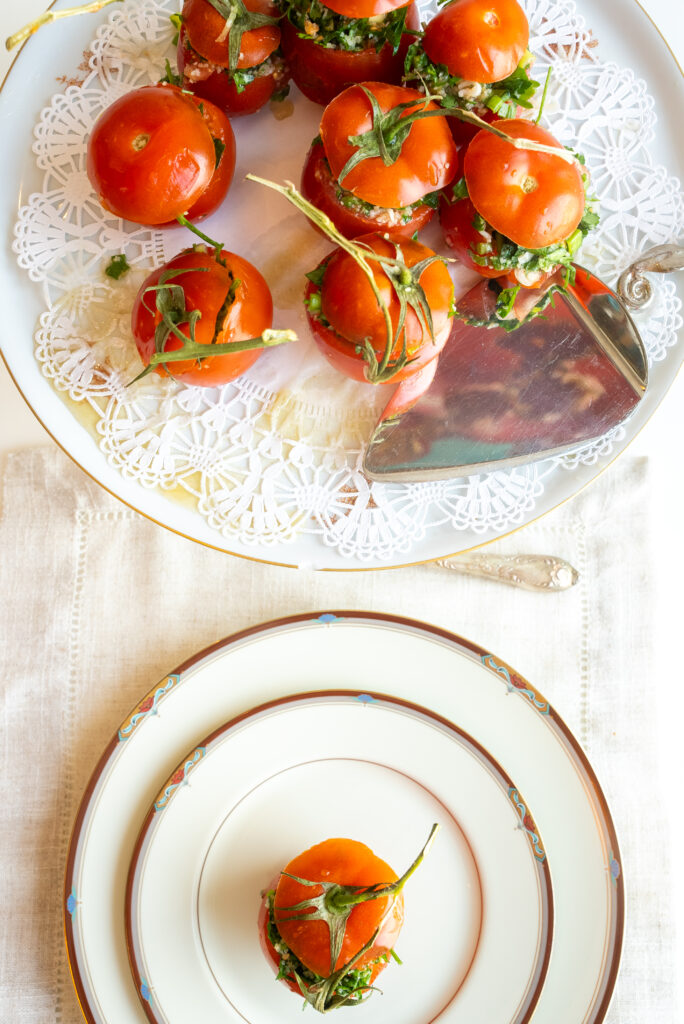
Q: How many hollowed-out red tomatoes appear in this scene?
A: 9